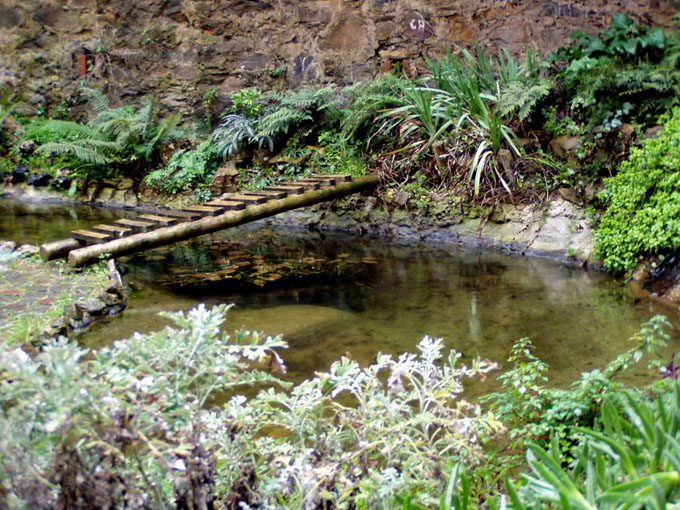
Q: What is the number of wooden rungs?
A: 13